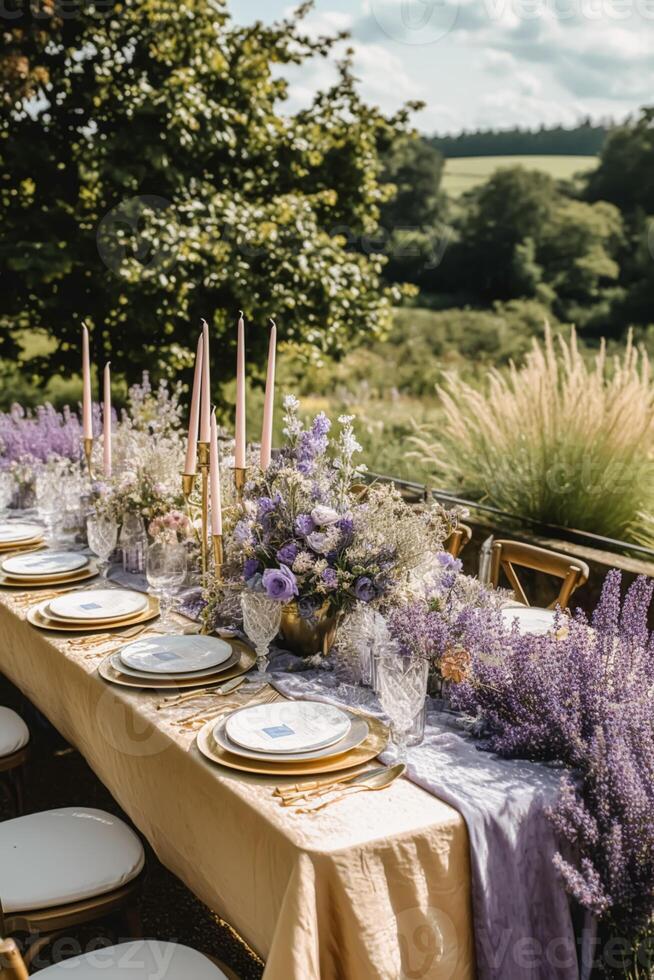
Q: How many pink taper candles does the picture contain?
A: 7